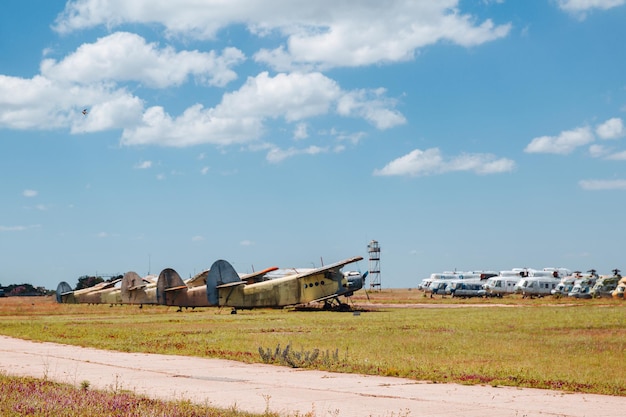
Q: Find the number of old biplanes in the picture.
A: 4